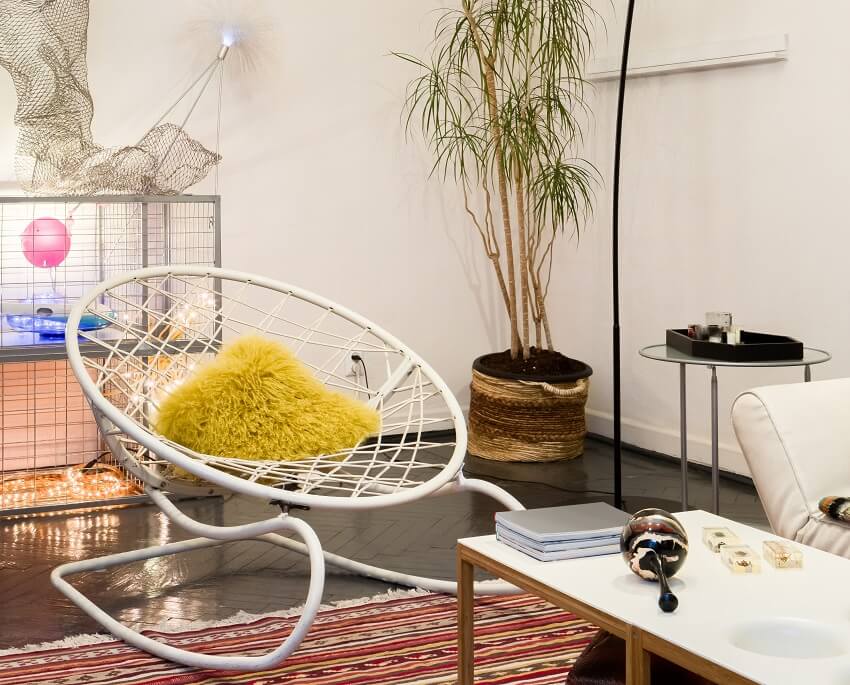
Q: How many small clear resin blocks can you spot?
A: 3